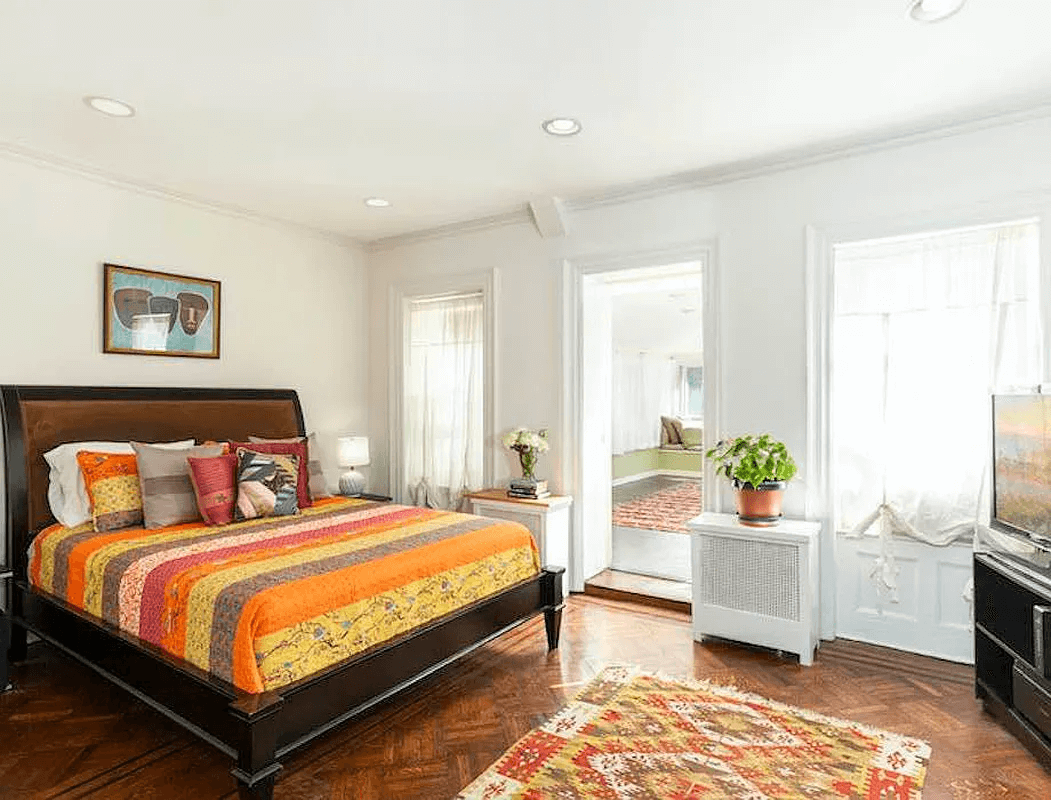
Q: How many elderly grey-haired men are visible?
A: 0